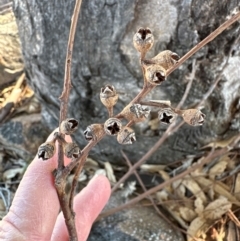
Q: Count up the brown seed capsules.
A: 13